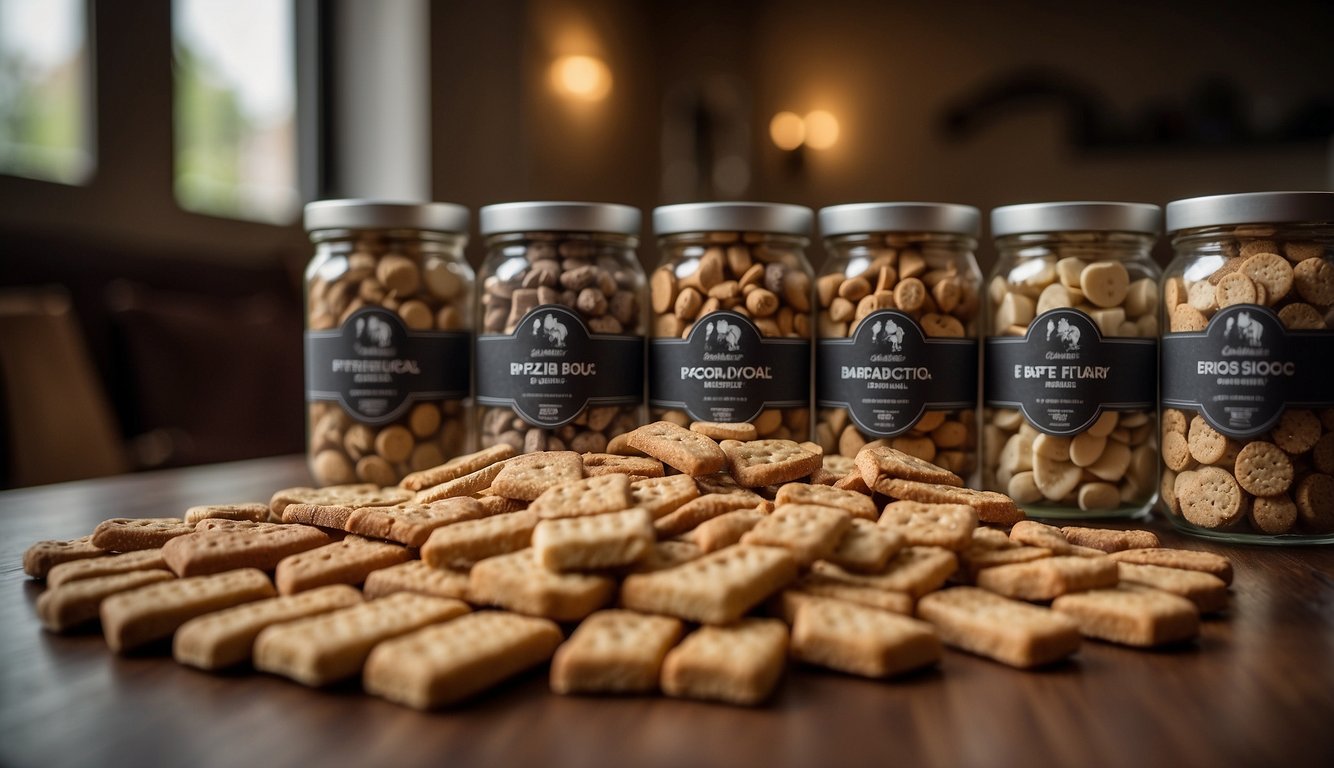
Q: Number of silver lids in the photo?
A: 6